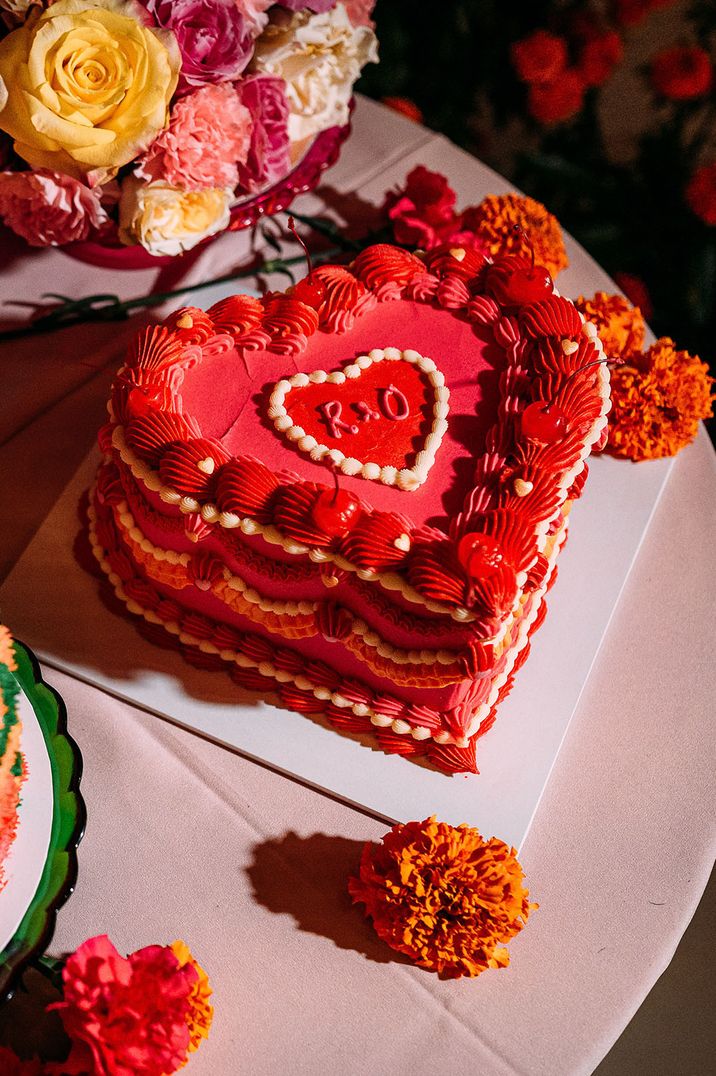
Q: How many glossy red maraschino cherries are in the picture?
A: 6